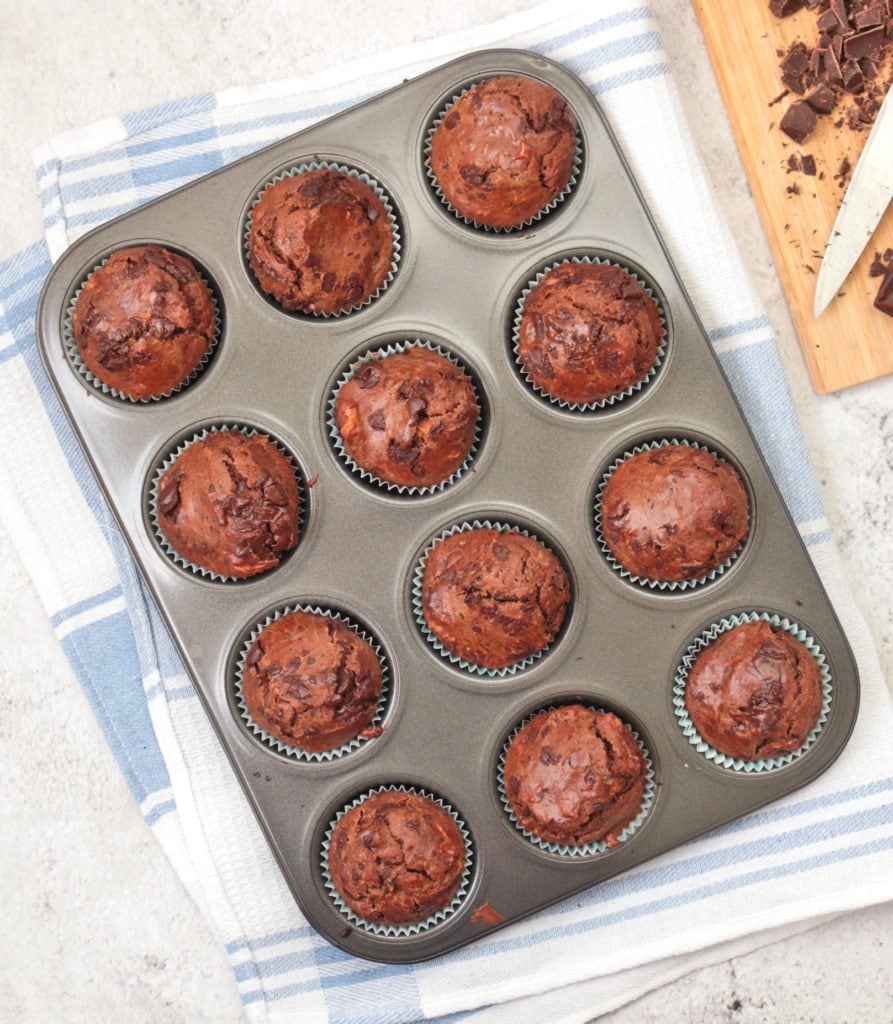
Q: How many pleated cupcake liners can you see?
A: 12